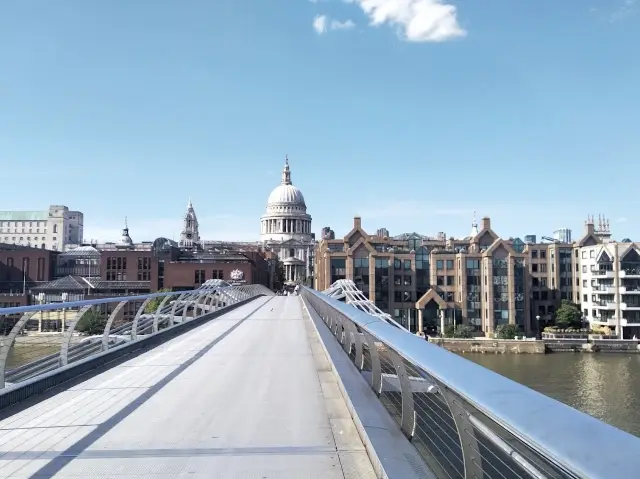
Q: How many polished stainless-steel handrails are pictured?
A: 2